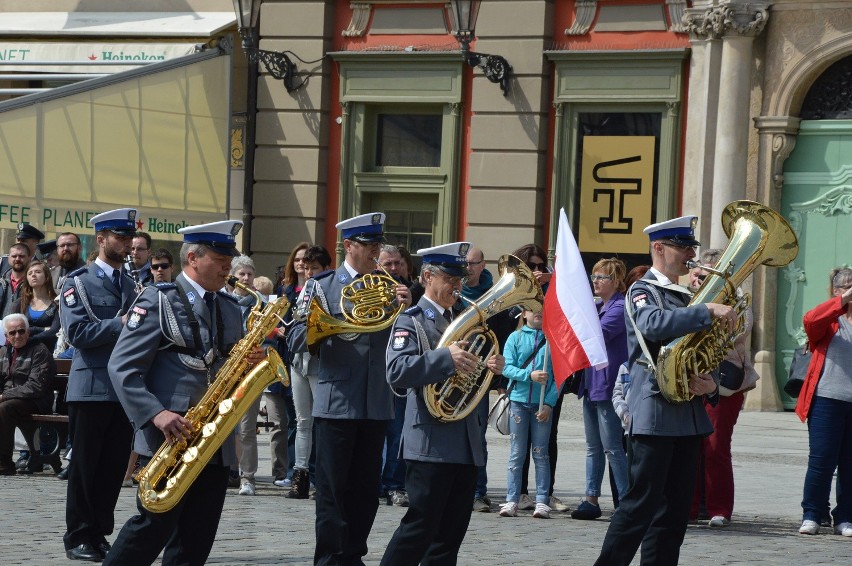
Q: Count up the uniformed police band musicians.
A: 5